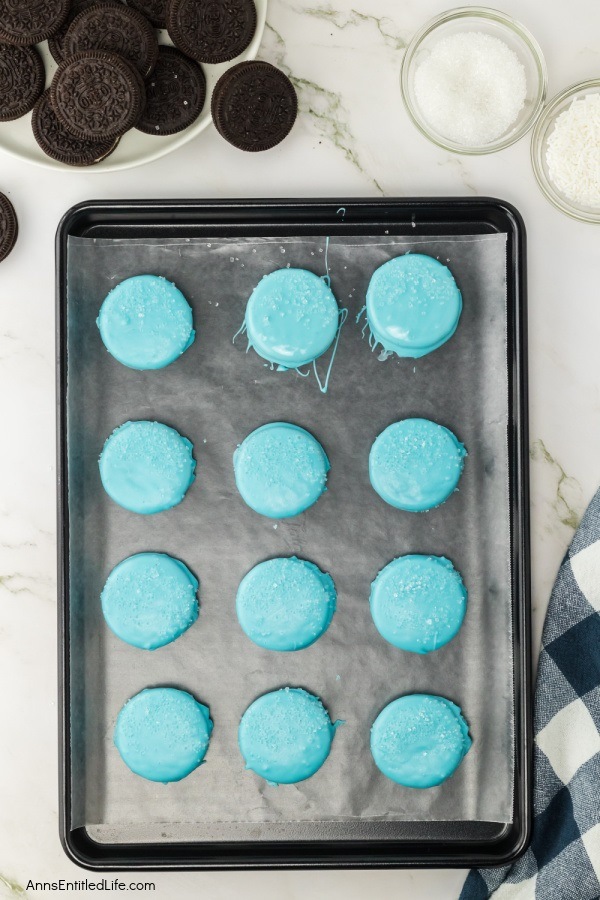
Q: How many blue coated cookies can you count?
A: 12